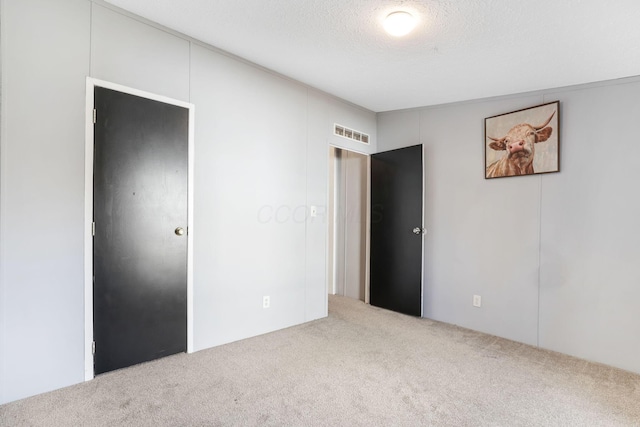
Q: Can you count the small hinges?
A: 3